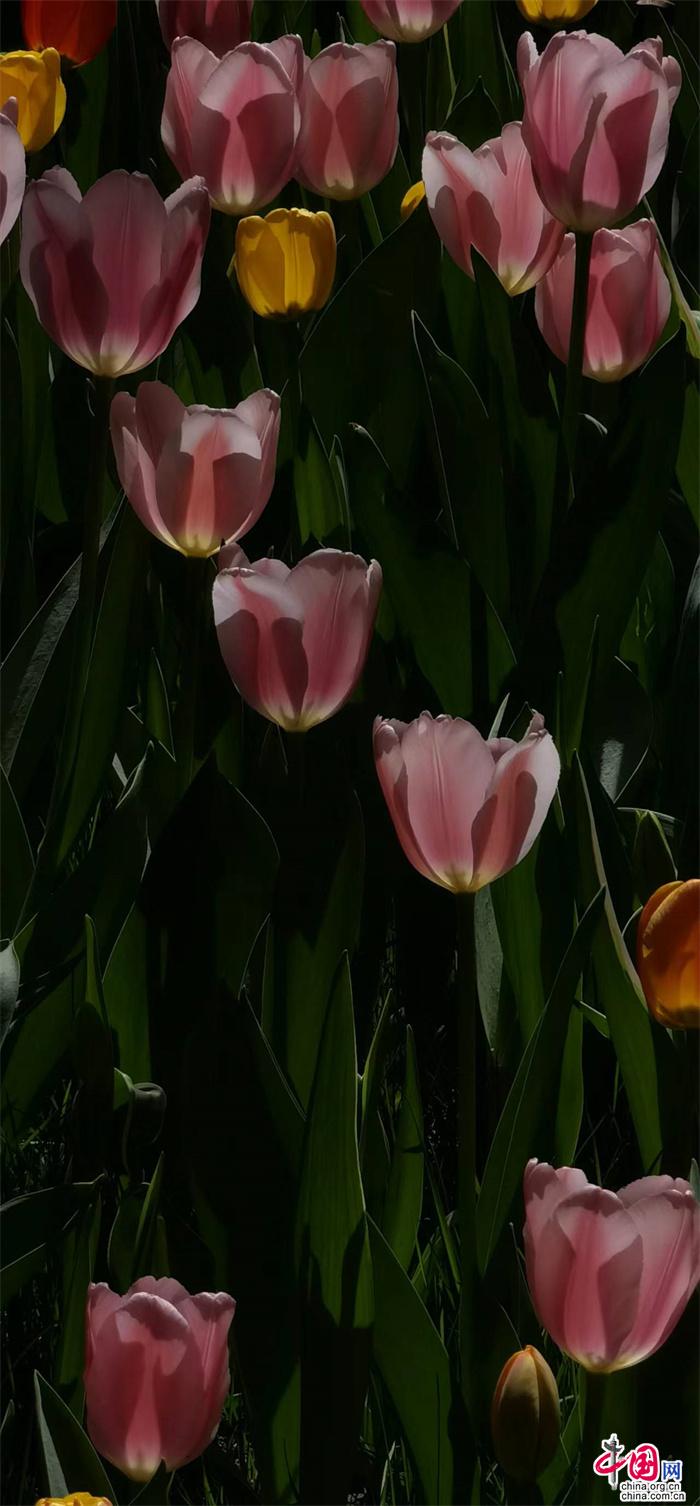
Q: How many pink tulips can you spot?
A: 14